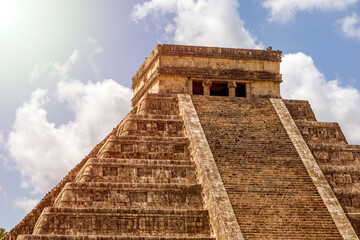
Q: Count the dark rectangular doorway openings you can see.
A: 3